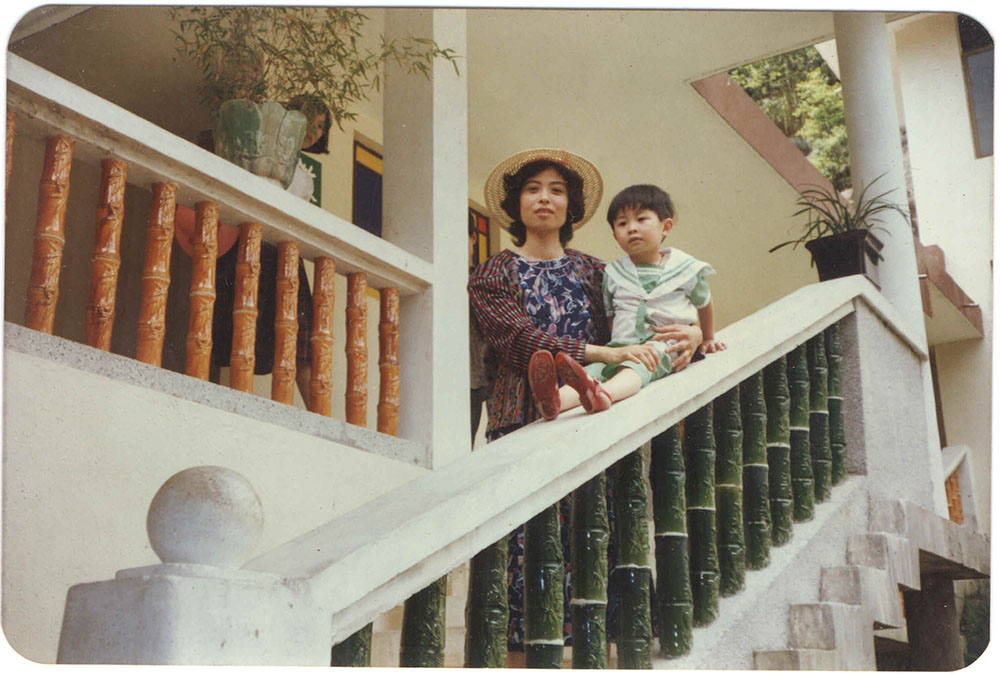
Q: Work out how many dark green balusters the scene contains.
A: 14